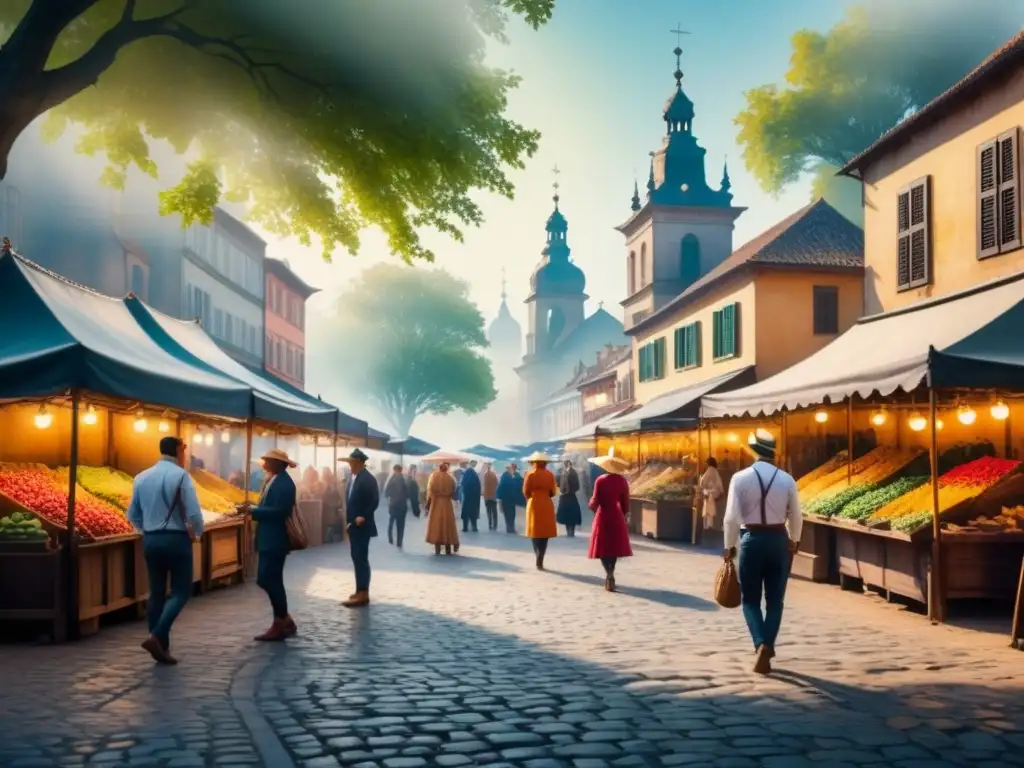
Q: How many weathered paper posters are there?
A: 0